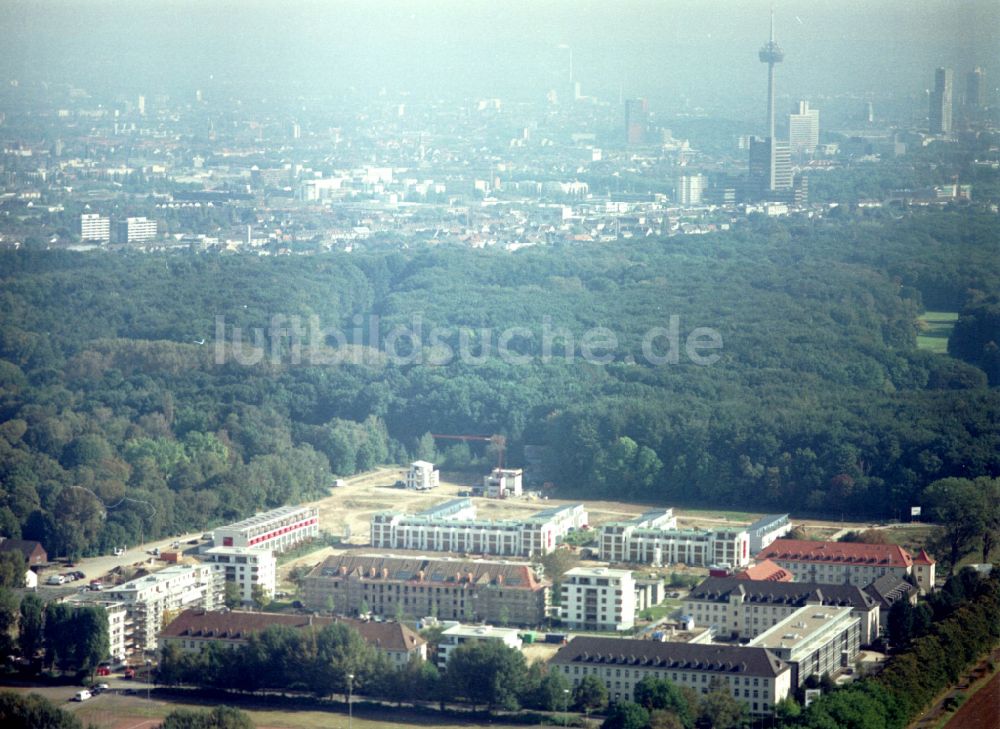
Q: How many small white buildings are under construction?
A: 2